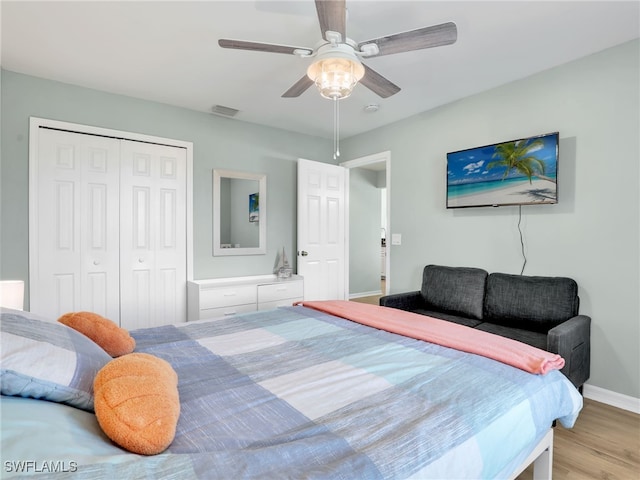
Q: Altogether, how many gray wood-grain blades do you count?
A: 5